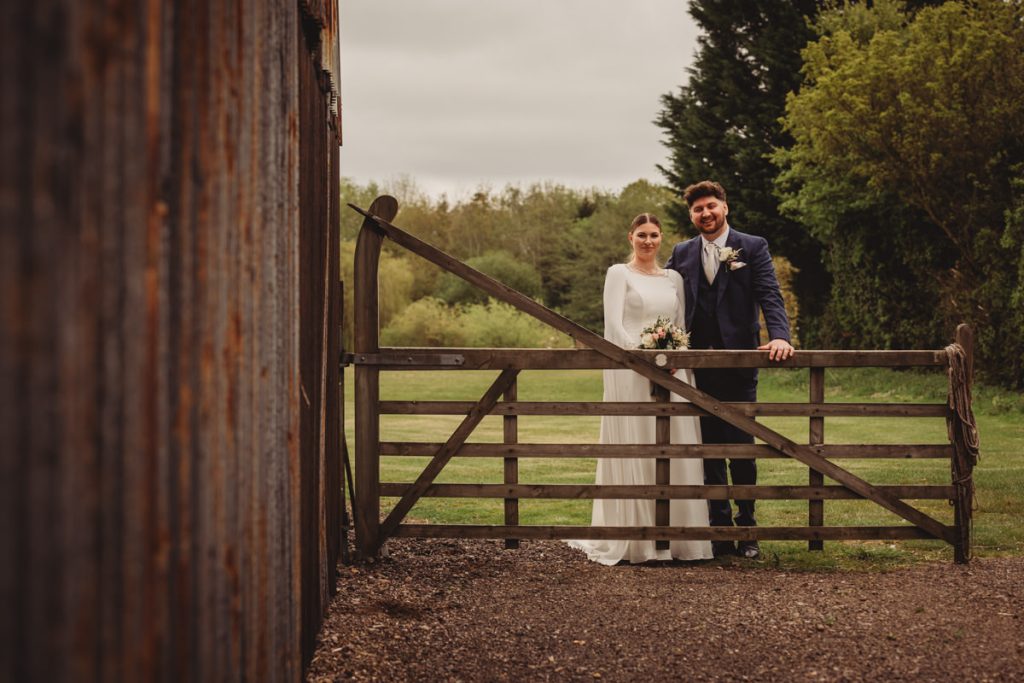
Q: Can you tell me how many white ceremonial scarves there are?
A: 0